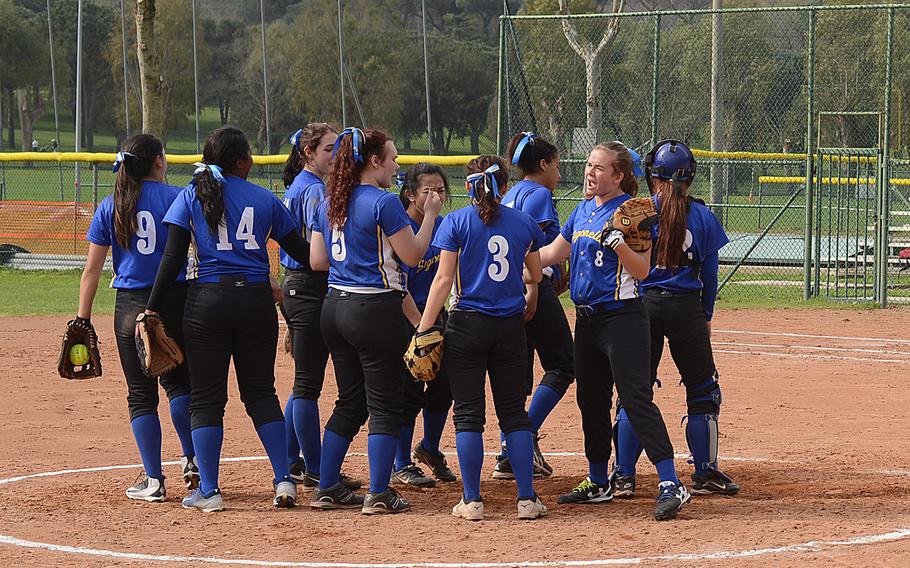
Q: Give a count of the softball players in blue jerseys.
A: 9